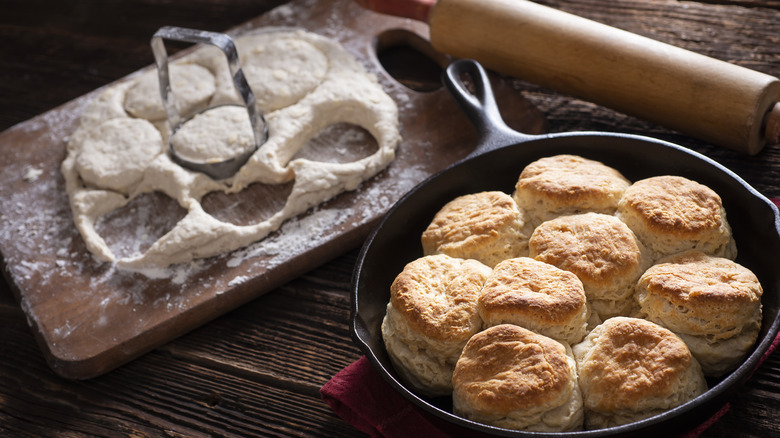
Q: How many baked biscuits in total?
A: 9